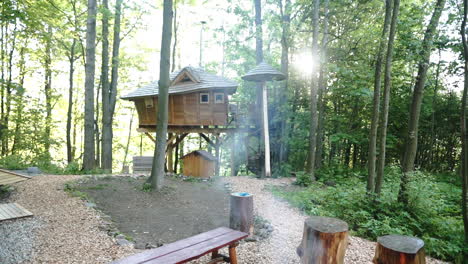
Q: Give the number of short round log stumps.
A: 3